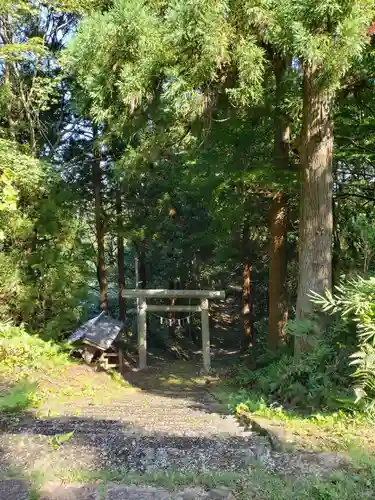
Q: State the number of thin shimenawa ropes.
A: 1